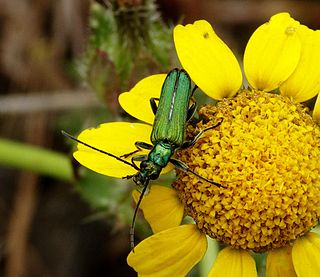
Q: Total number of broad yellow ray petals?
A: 11